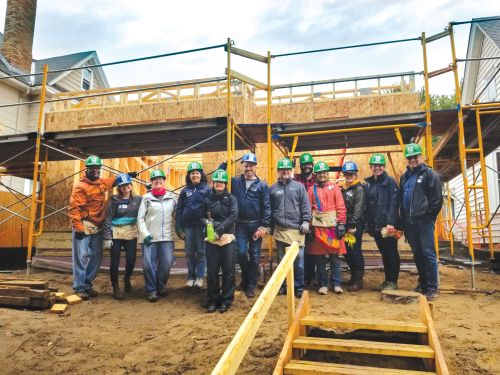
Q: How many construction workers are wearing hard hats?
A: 12